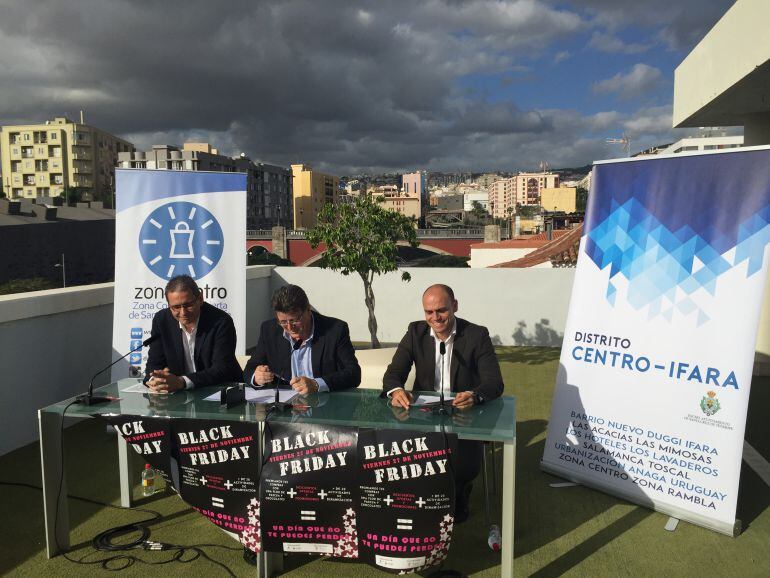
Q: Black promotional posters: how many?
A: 4